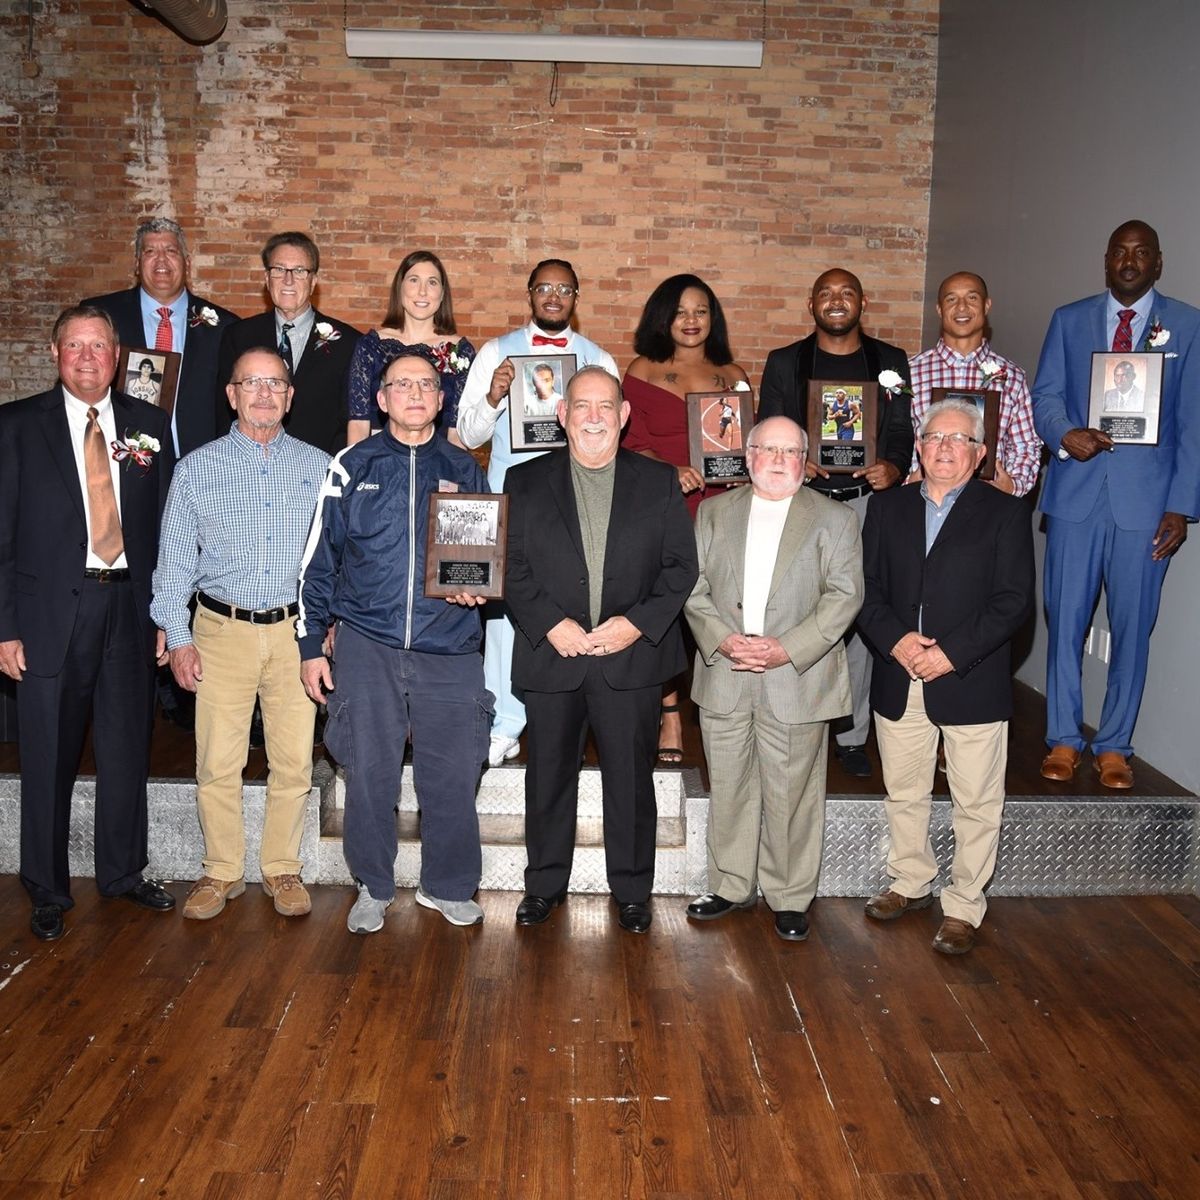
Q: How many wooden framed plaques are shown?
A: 7